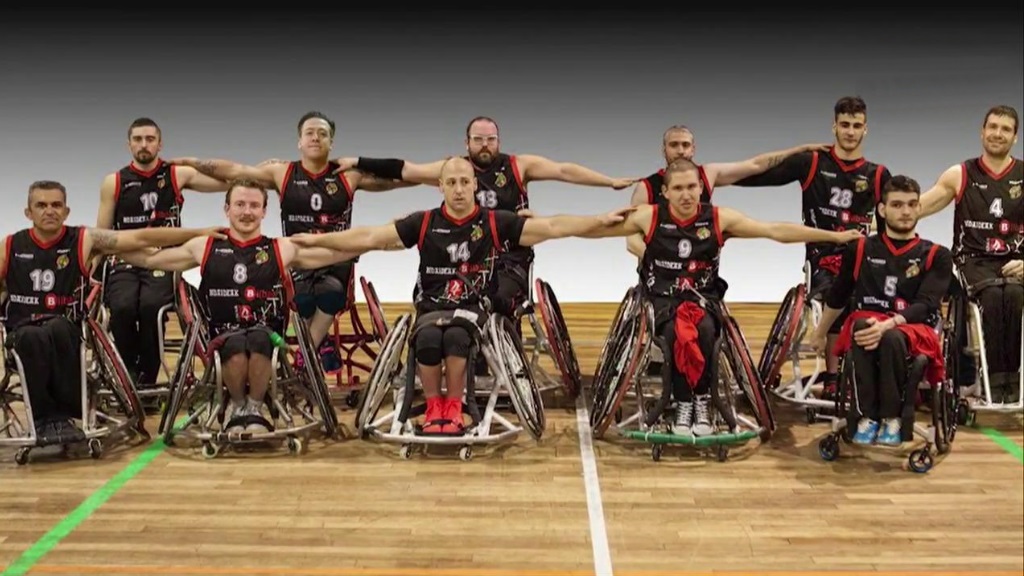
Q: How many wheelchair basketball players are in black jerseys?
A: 11